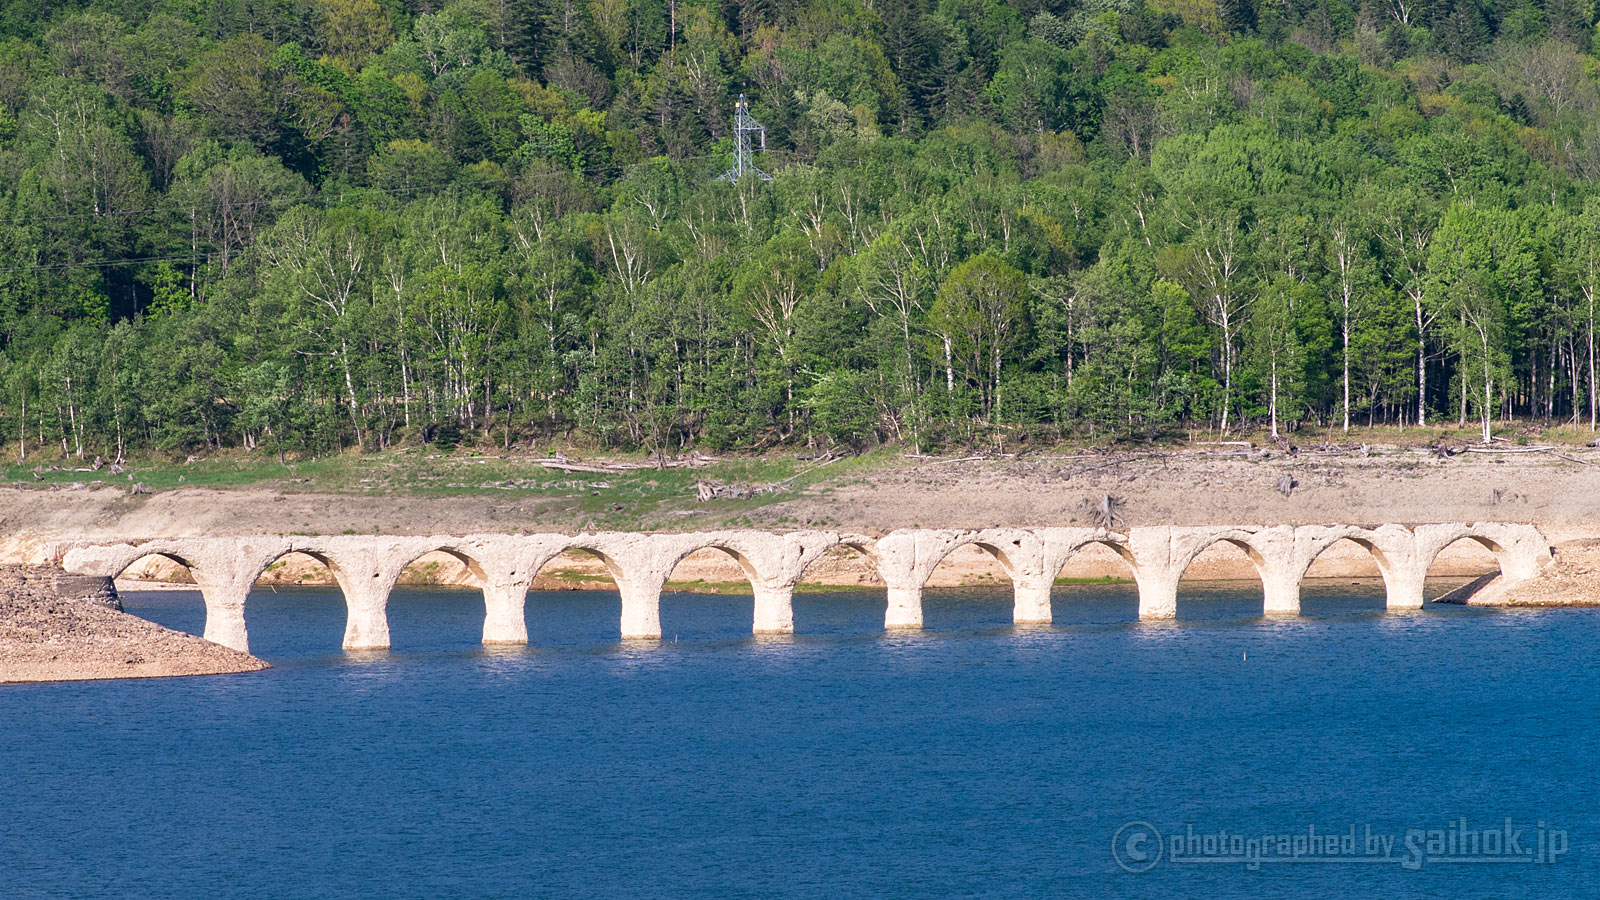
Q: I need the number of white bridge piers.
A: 10